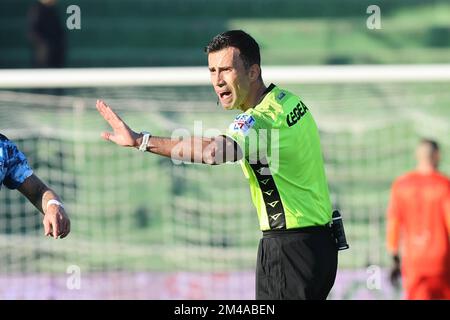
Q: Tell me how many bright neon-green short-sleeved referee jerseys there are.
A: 1